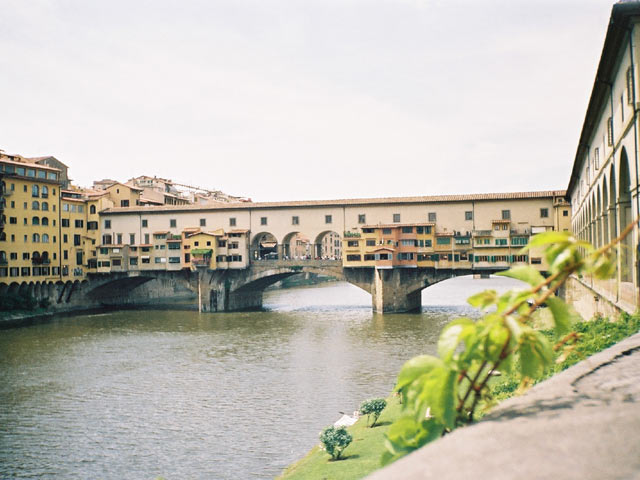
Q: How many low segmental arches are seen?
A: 3